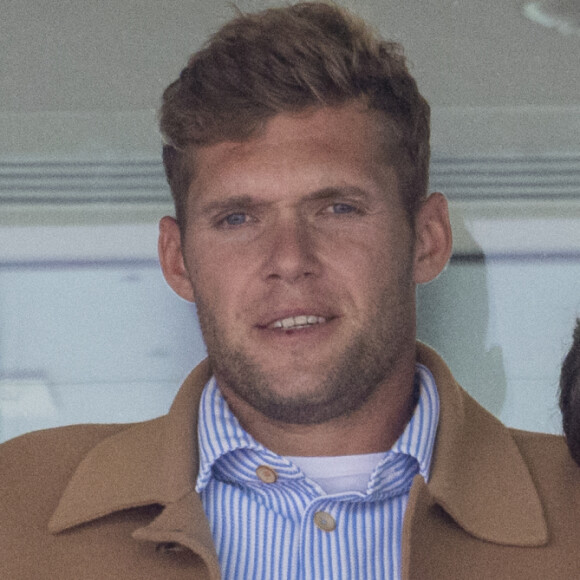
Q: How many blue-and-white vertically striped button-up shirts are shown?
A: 1